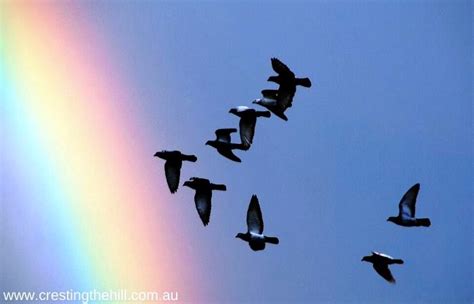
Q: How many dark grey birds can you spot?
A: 9